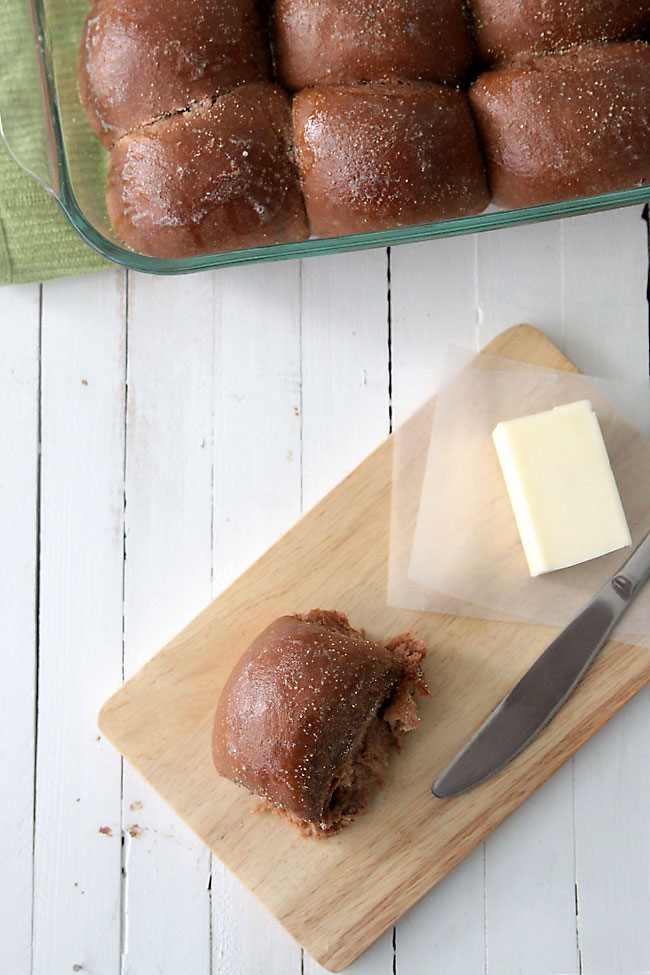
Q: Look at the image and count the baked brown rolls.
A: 7